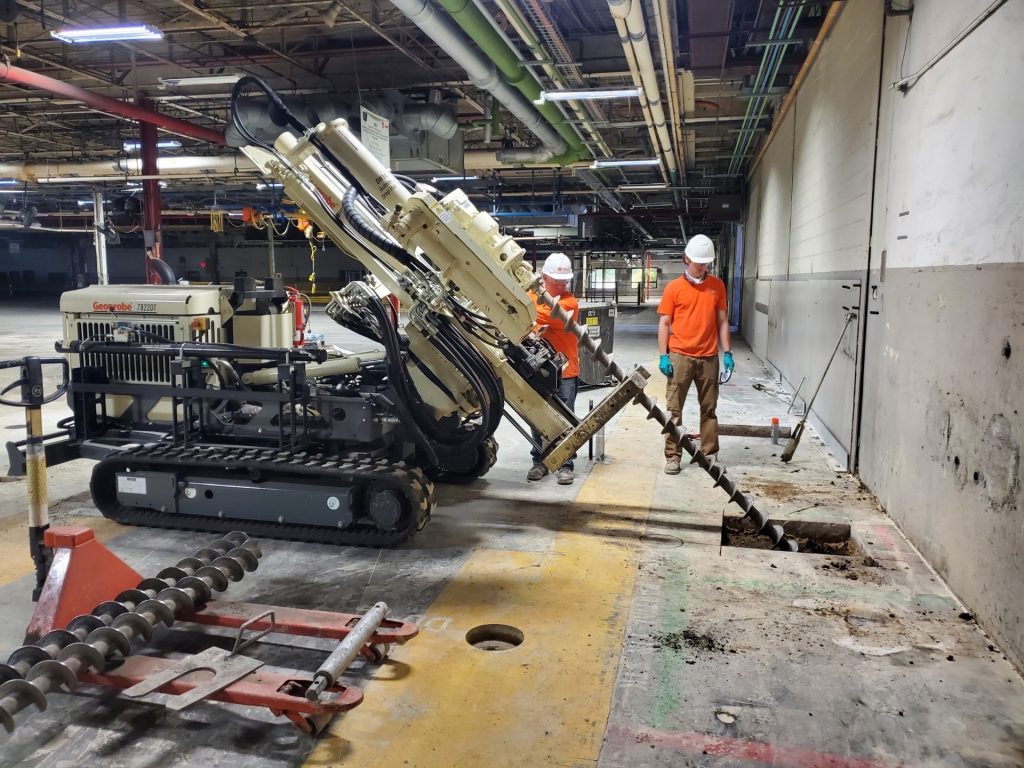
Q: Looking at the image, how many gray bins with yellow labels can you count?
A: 1